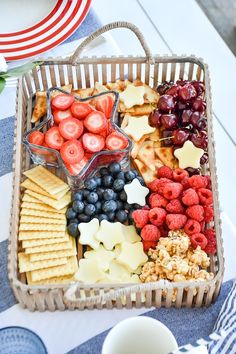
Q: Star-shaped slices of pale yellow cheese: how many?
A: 11